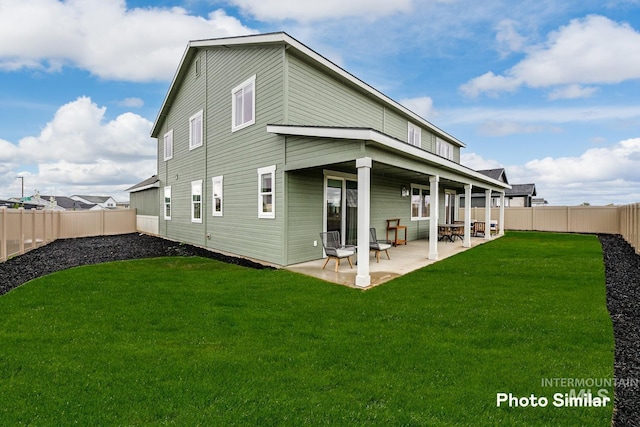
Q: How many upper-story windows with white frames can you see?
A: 5